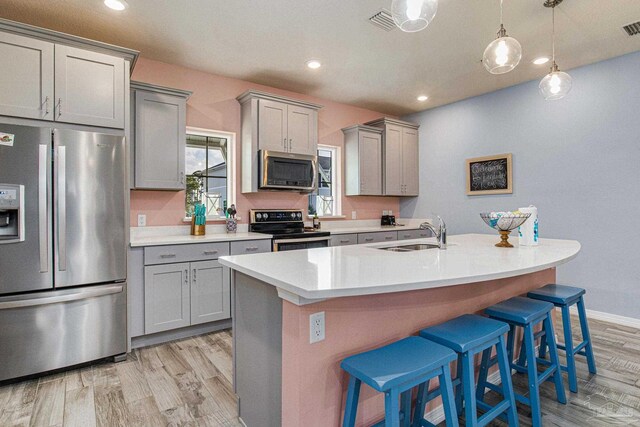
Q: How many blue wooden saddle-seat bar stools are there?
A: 4